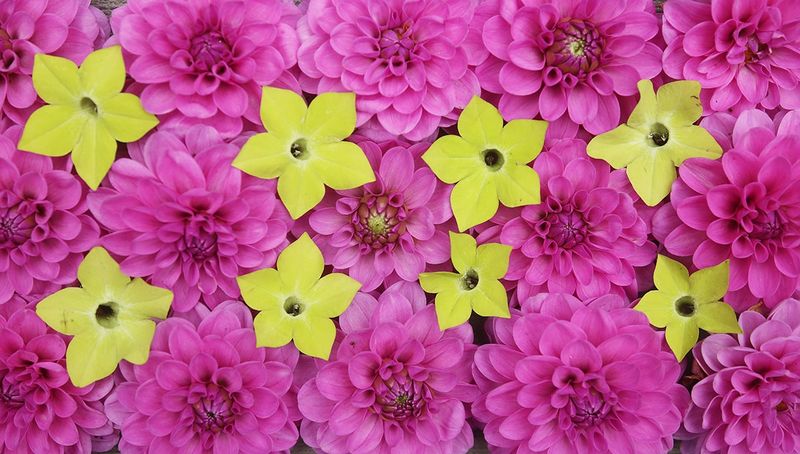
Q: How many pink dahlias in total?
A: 15